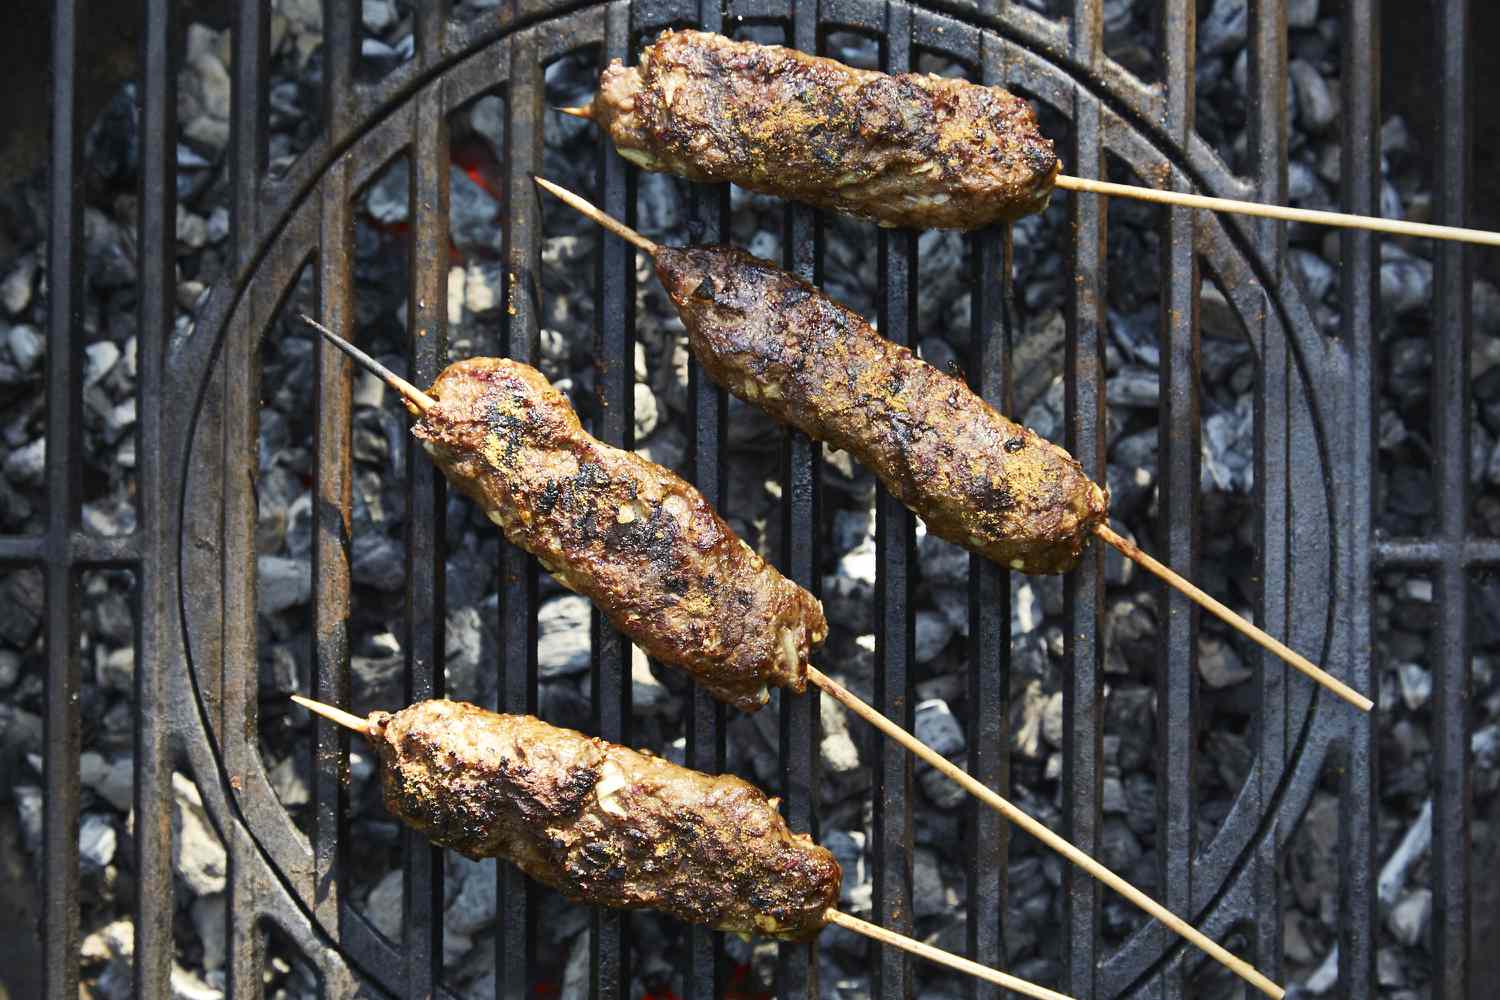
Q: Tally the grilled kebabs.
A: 4